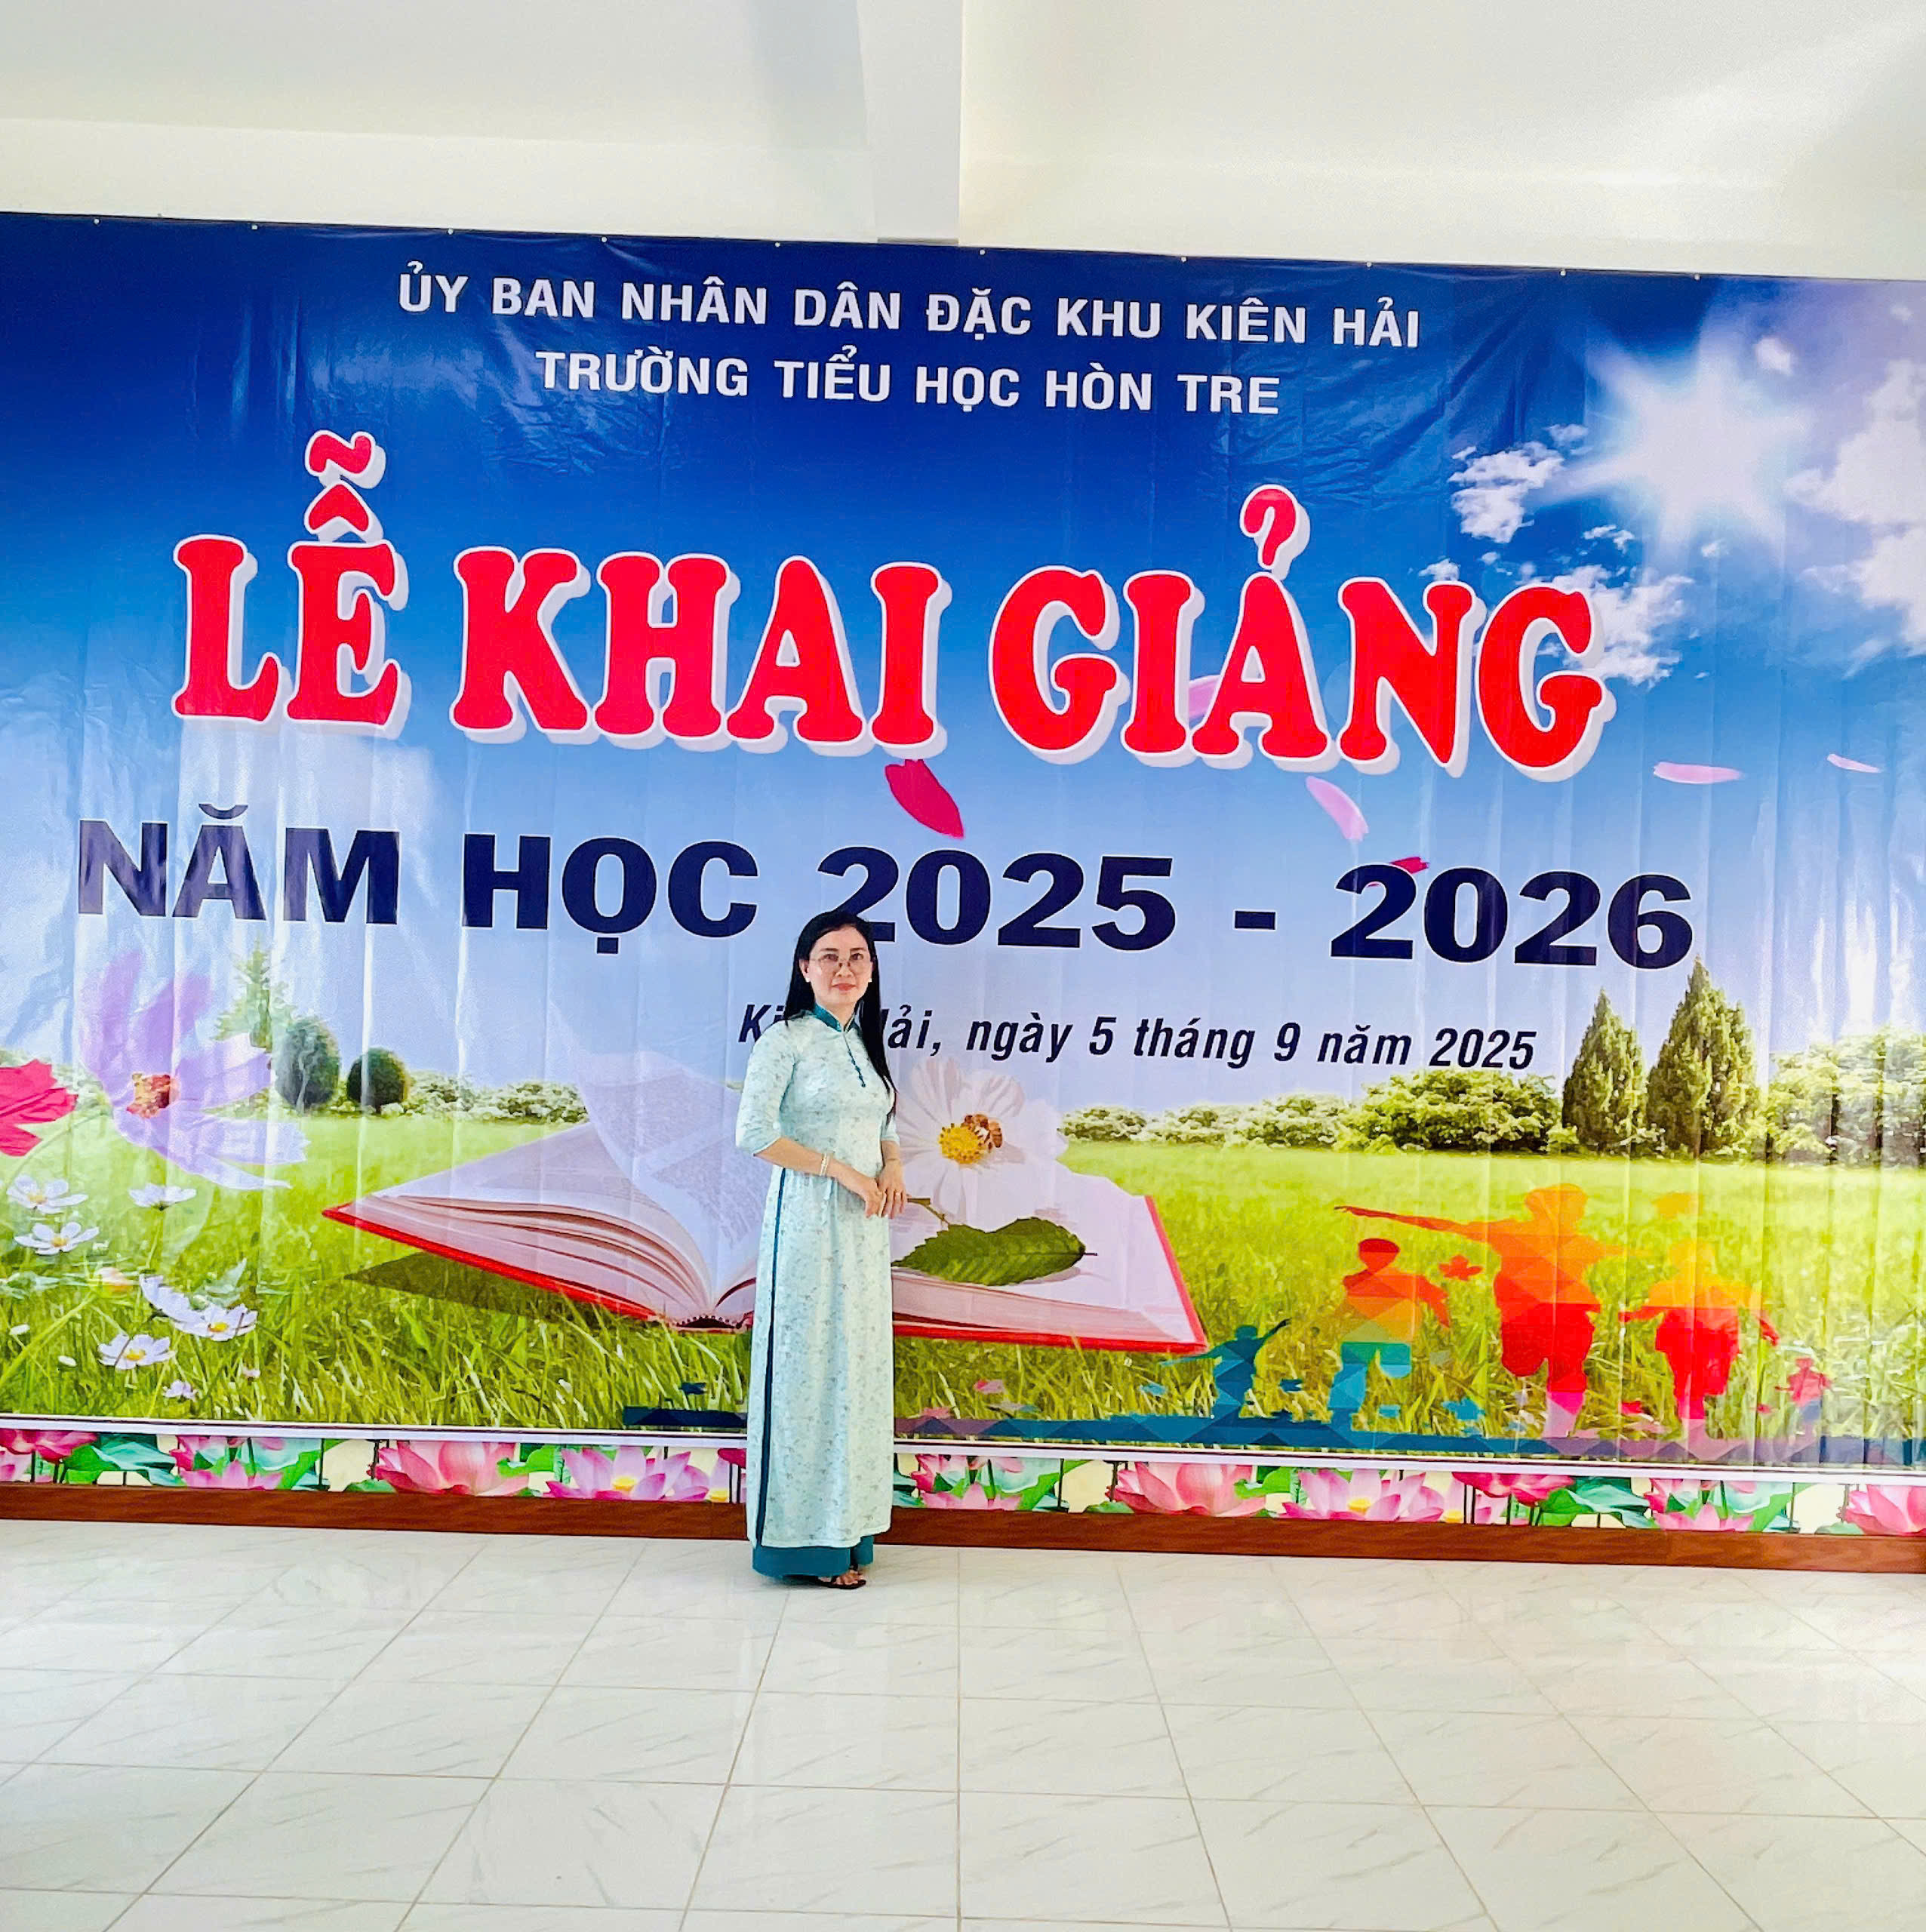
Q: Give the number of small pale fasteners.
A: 10